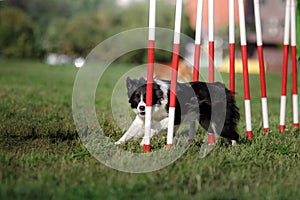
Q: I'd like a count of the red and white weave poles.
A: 9